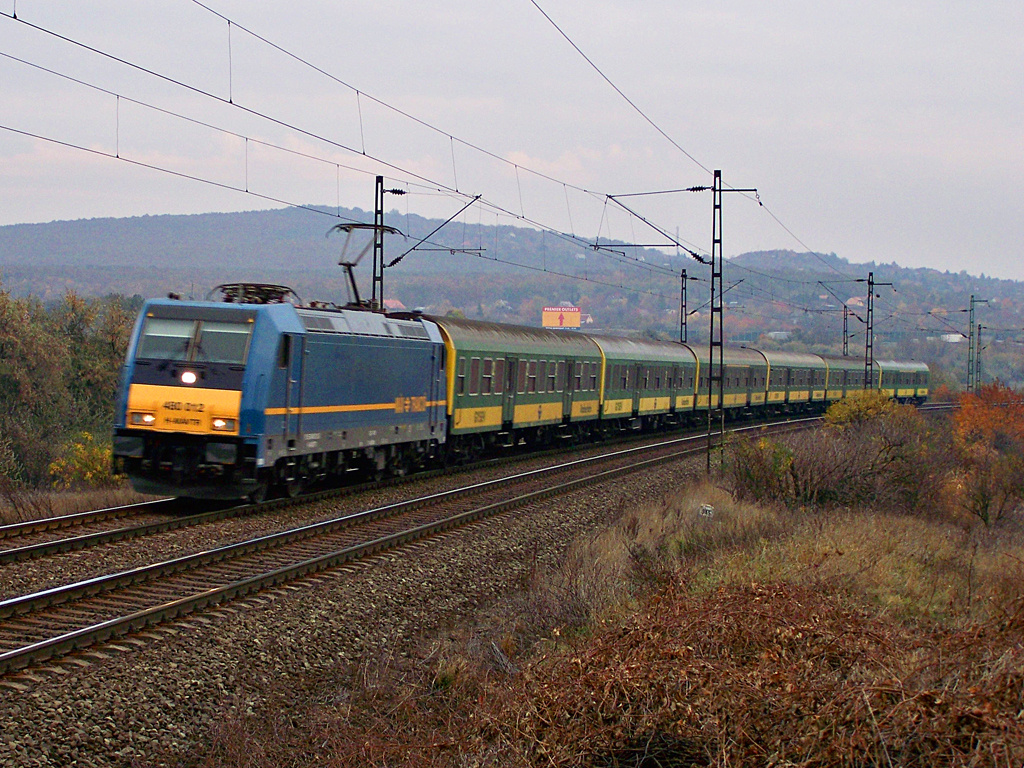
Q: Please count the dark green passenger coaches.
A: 6